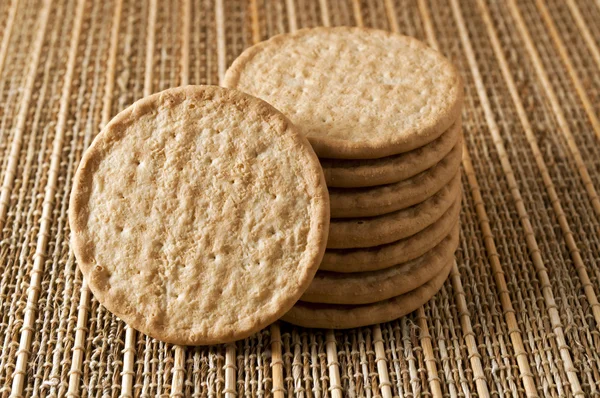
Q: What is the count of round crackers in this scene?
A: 8